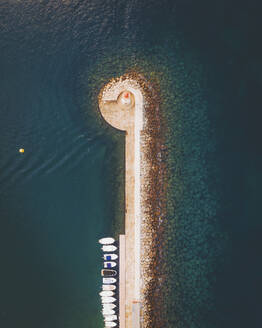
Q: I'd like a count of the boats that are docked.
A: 13